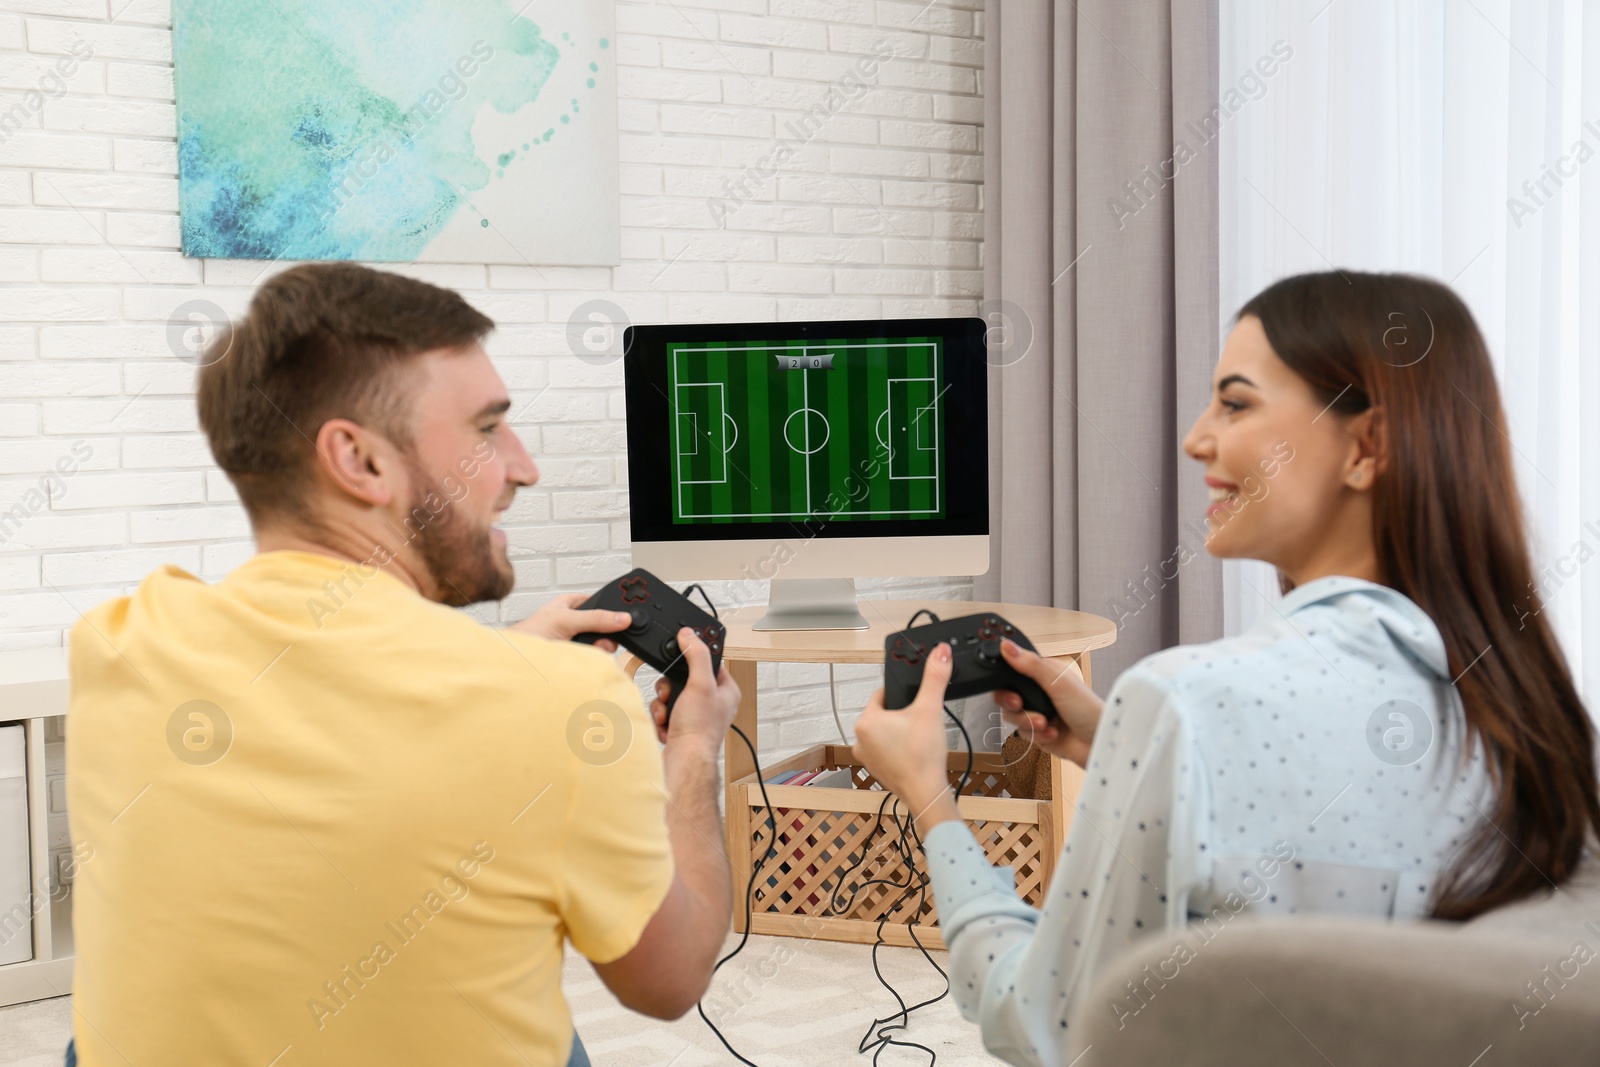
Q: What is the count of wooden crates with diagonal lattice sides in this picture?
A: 1